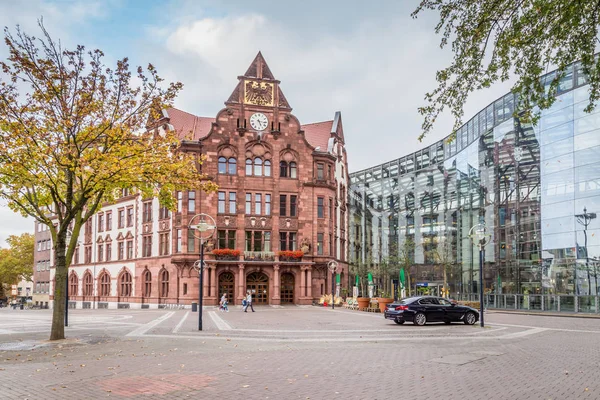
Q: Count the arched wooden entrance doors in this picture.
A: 3